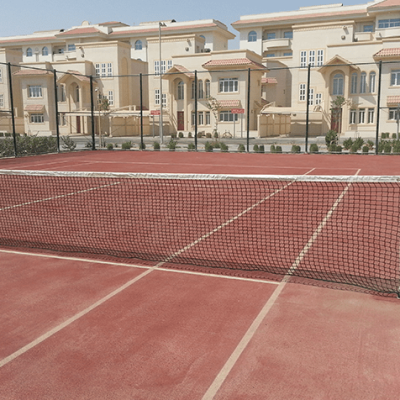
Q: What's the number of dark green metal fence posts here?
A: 8